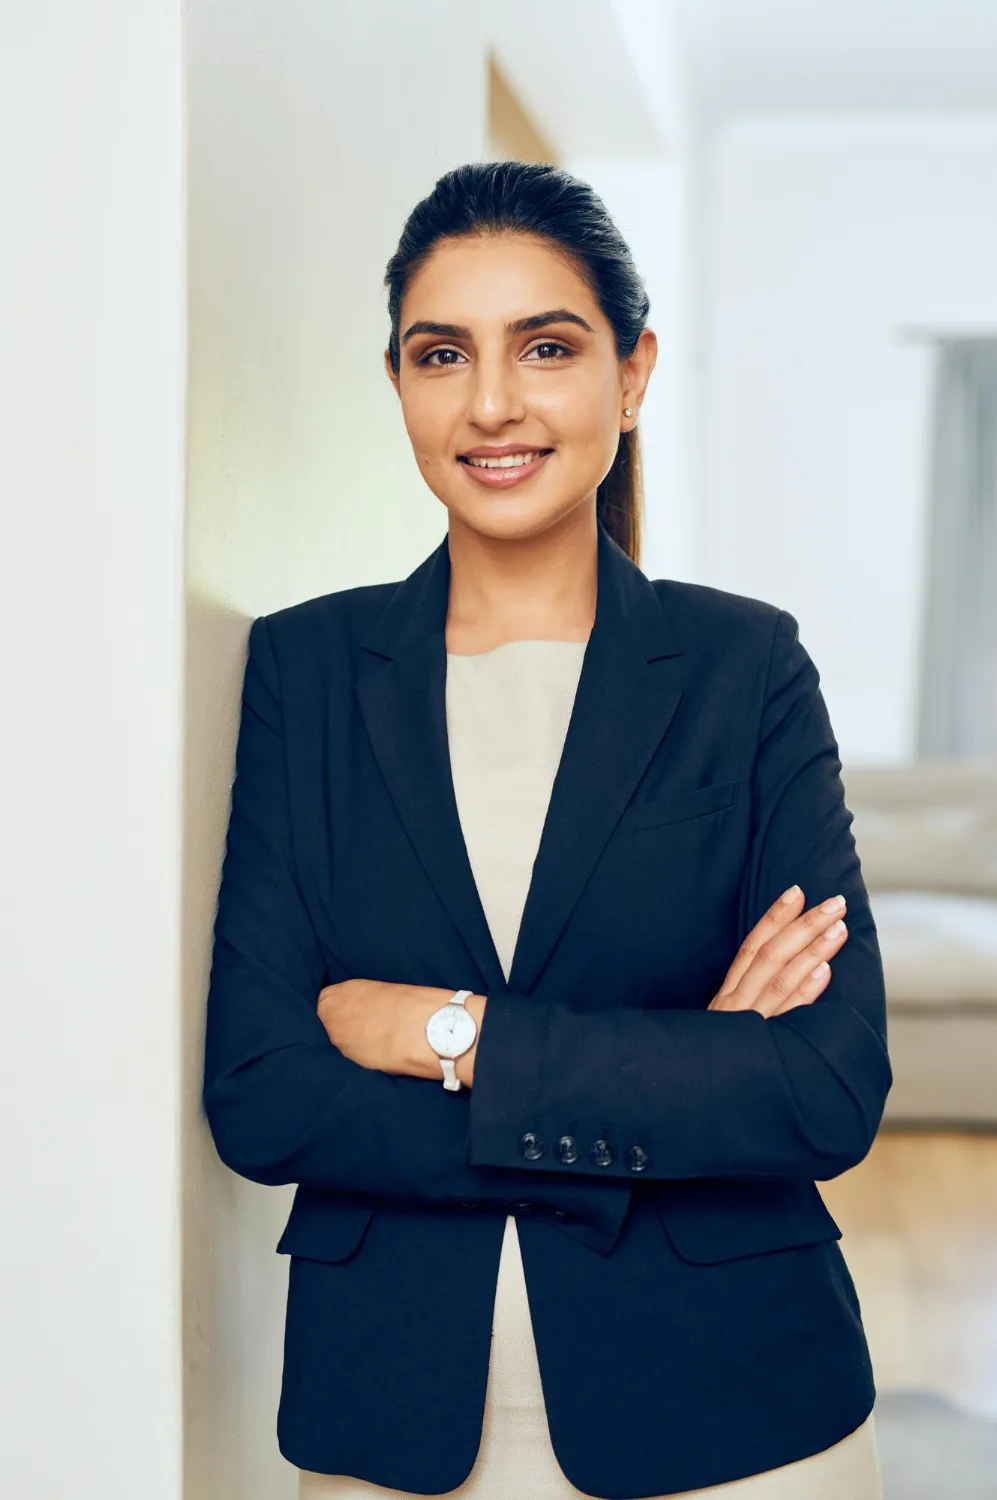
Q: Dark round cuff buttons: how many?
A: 4